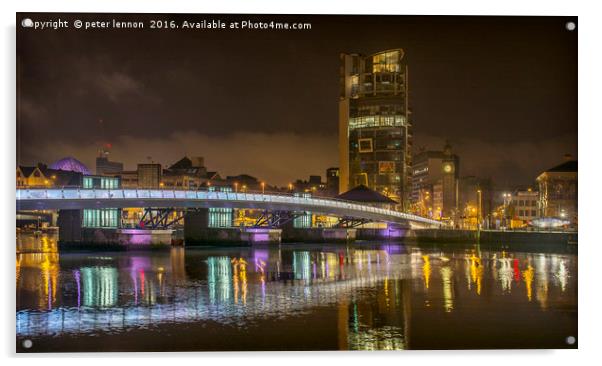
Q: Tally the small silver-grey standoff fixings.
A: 4